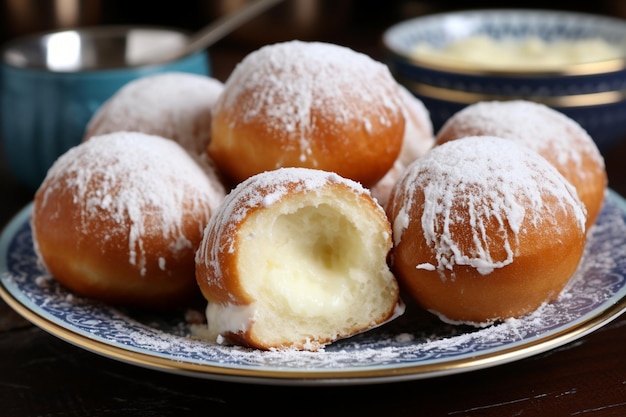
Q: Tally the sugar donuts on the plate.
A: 7